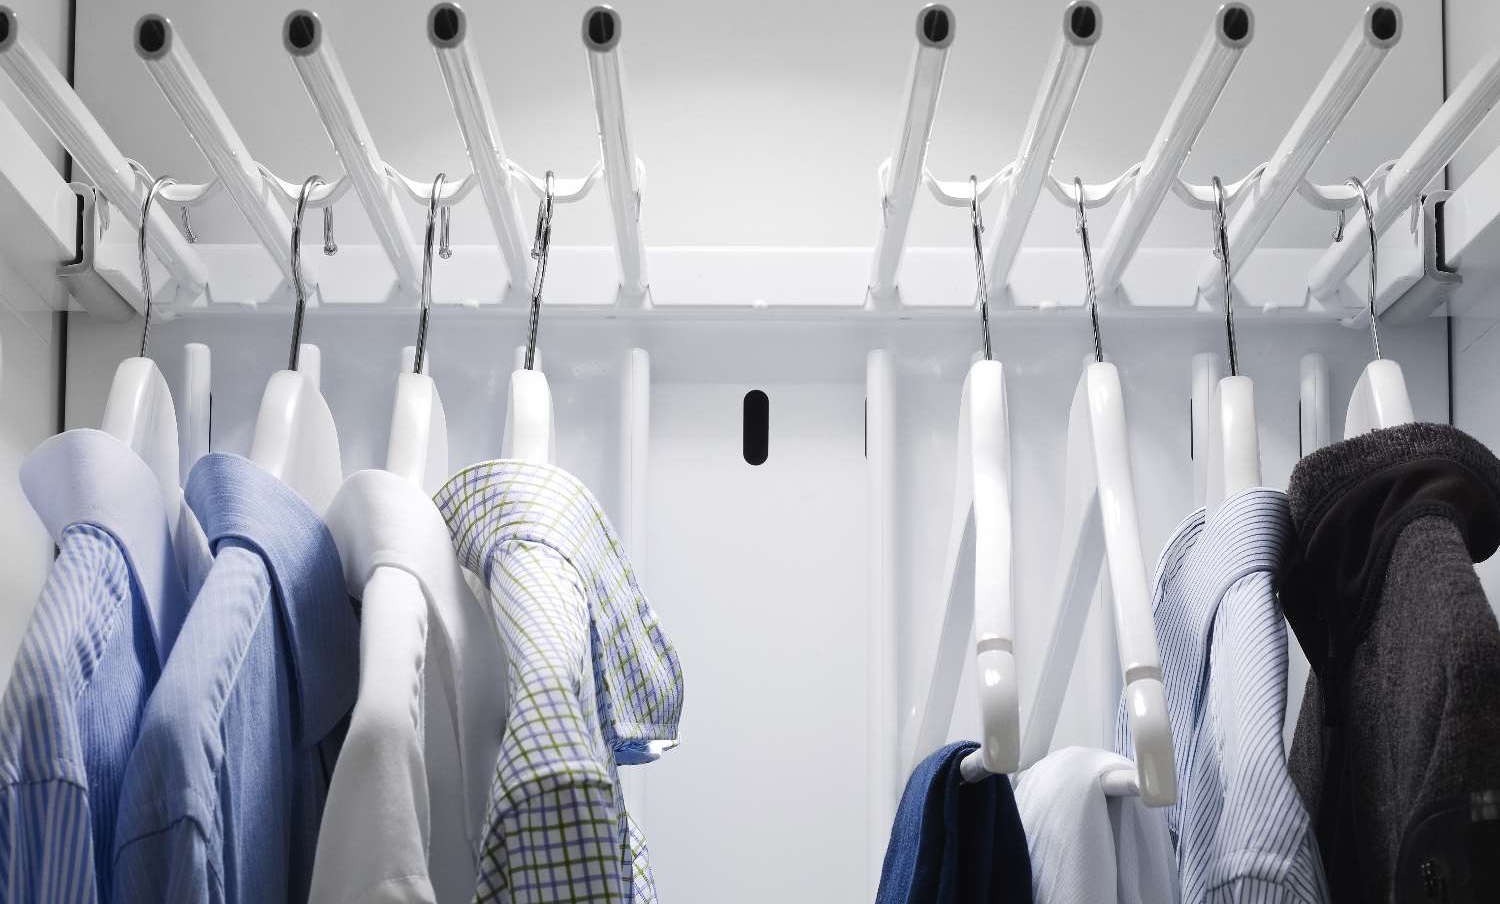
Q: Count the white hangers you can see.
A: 8